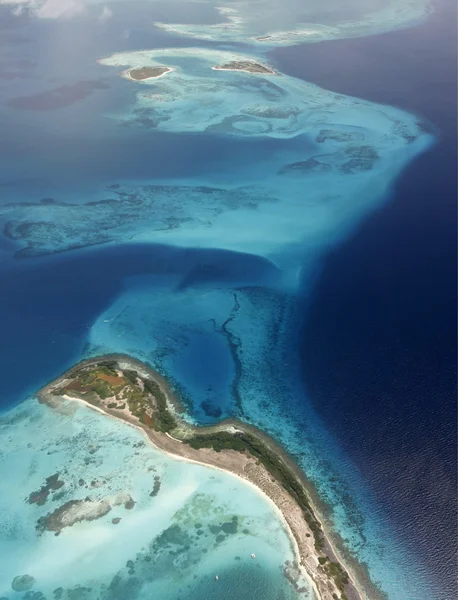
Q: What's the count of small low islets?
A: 2